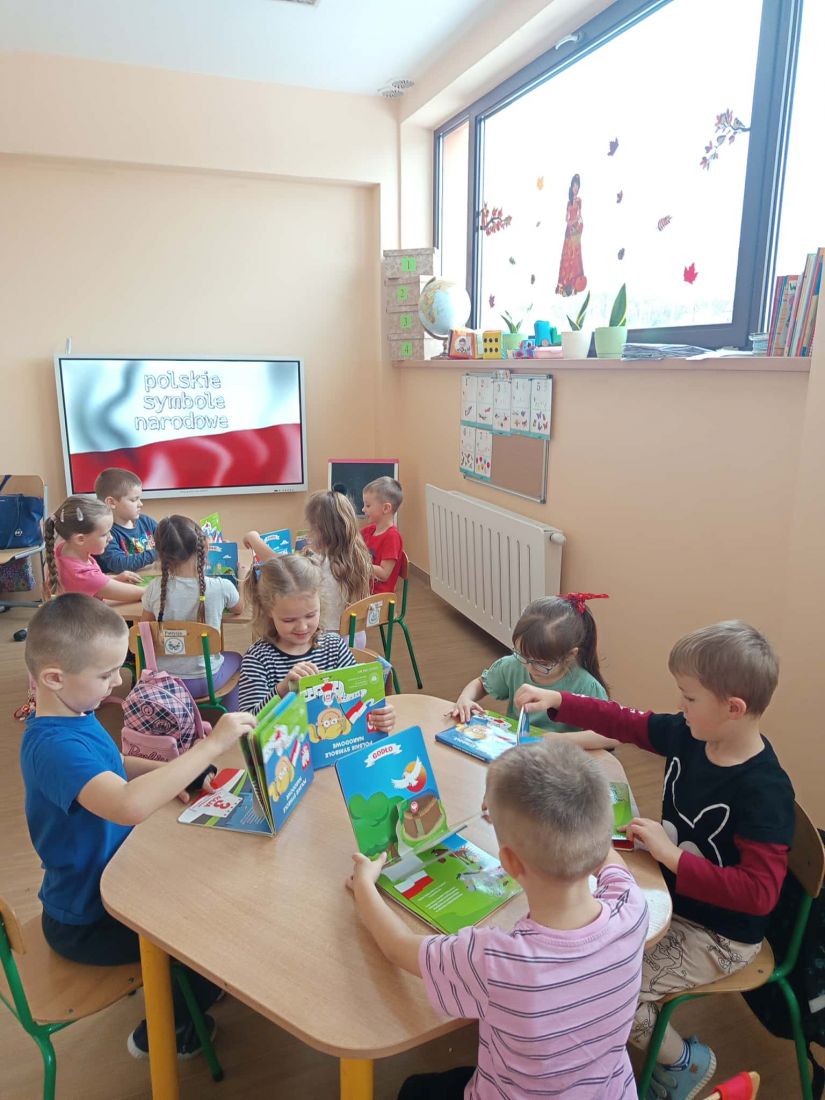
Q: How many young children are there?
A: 10